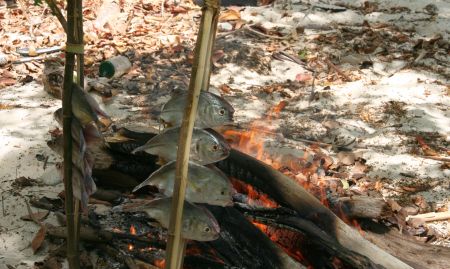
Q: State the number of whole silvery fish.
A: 4